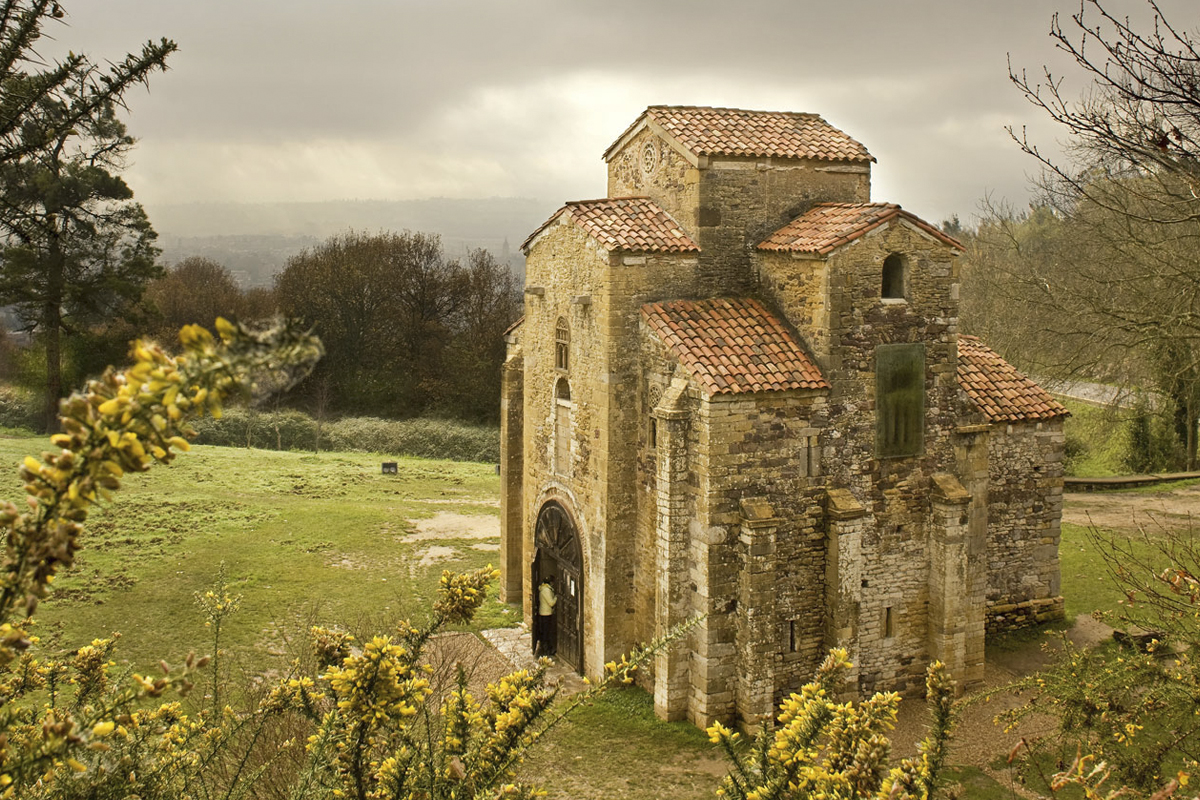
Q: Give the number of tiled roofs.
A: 5